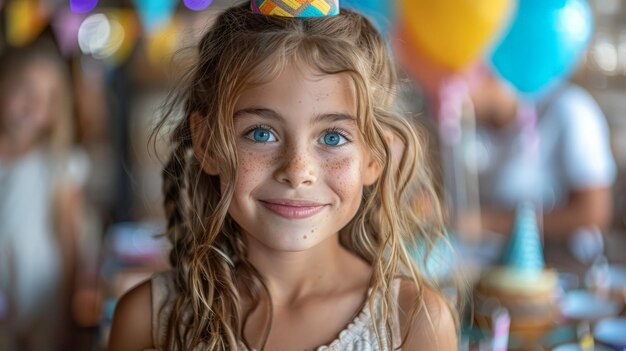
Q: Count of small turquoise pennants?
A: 1